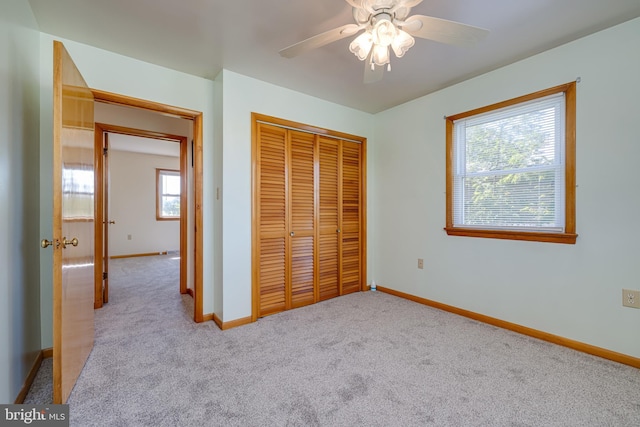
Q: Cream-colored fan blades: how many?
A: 5